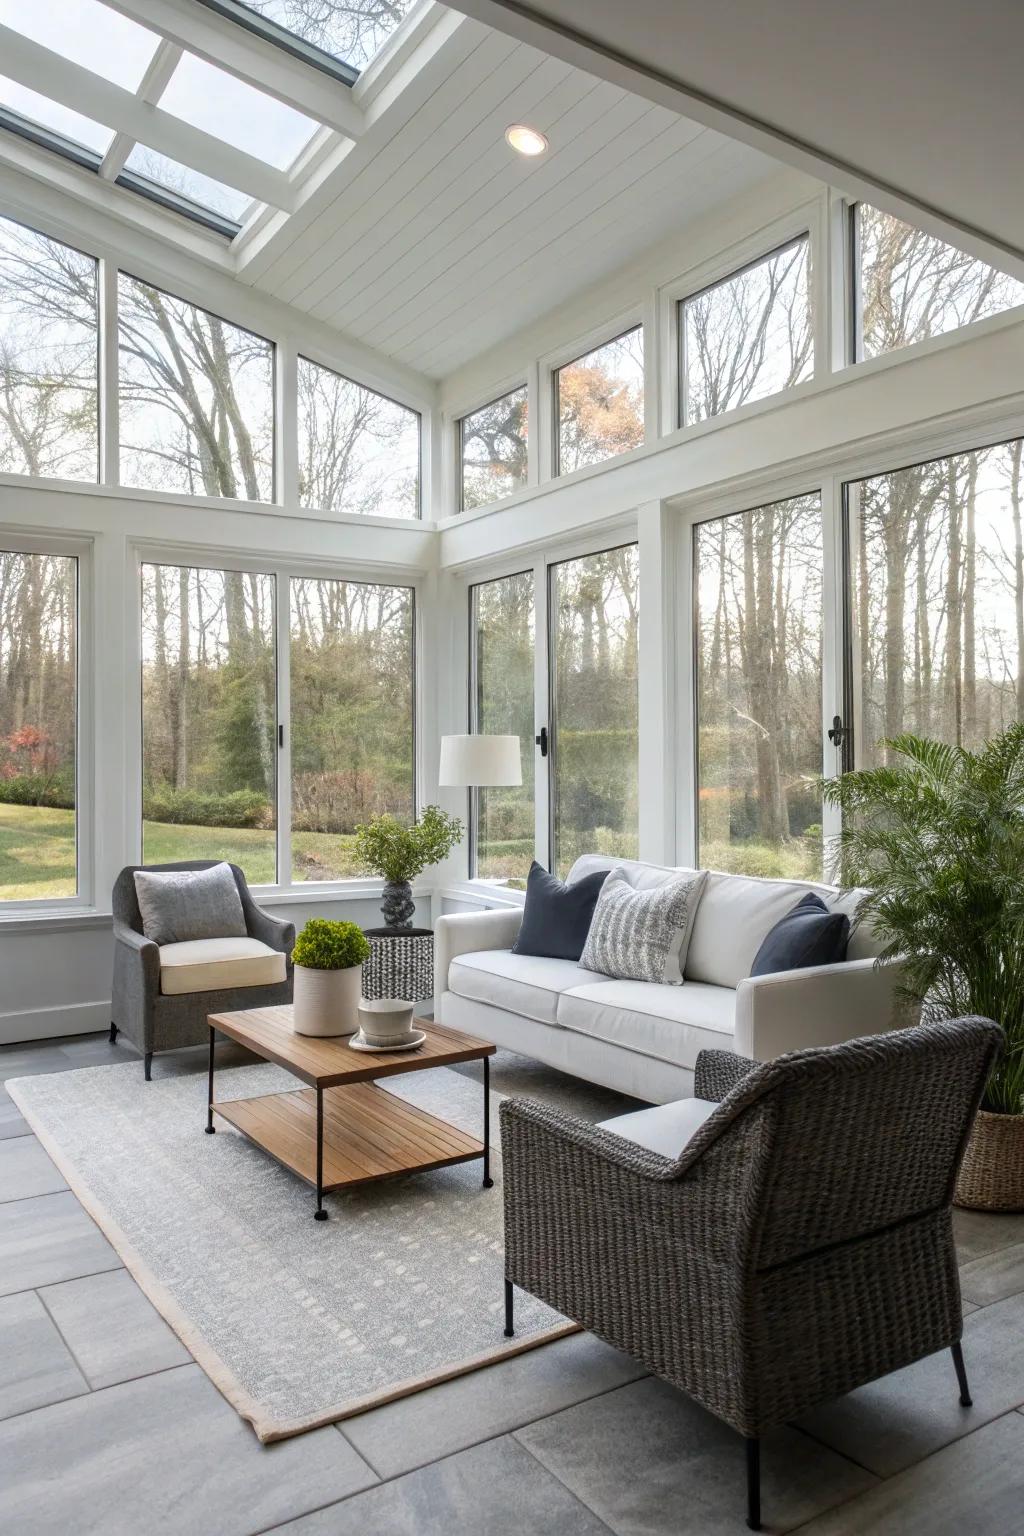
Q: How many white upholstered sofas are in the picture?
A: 1